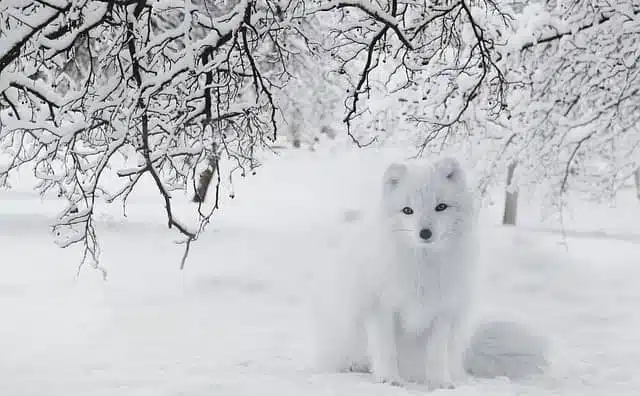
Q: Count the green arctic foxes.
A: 0